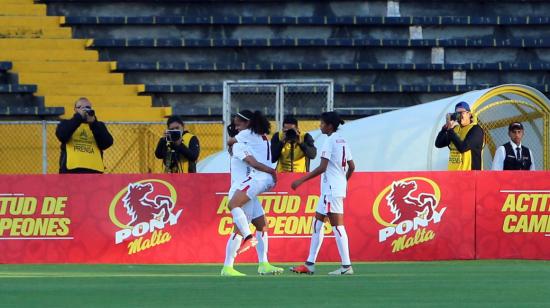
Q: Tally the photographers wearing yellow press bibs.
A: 4